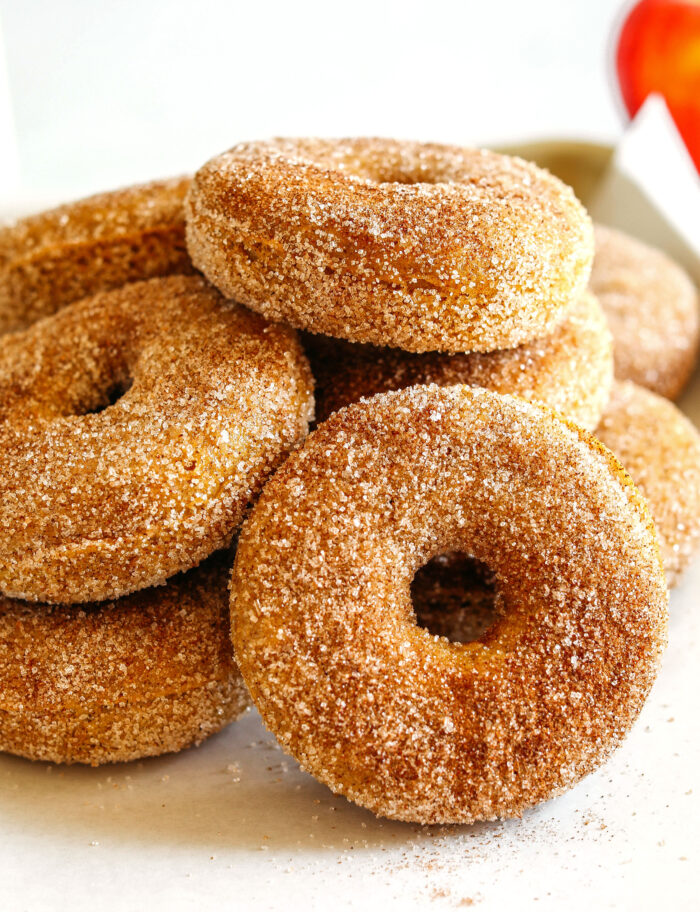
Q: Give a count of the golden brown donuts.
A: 8